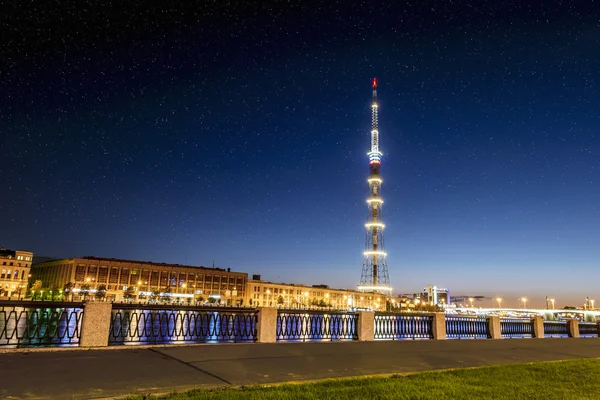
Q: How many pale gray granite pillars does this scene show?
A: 7